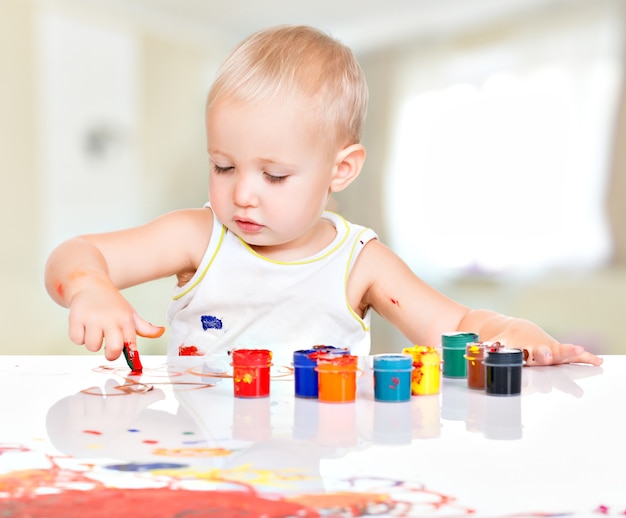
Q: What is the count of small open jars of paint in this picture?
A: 8